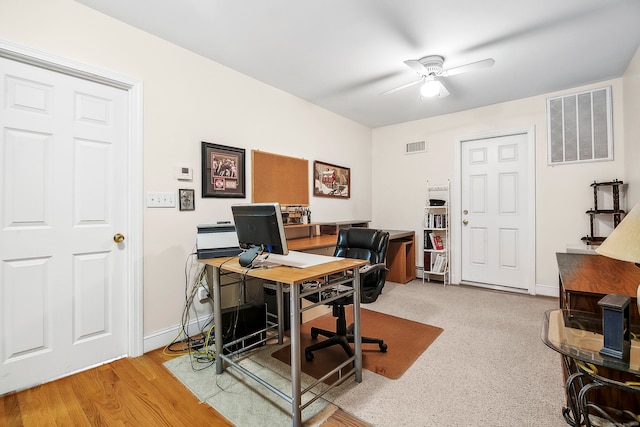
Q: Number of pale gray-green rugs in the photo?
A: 1